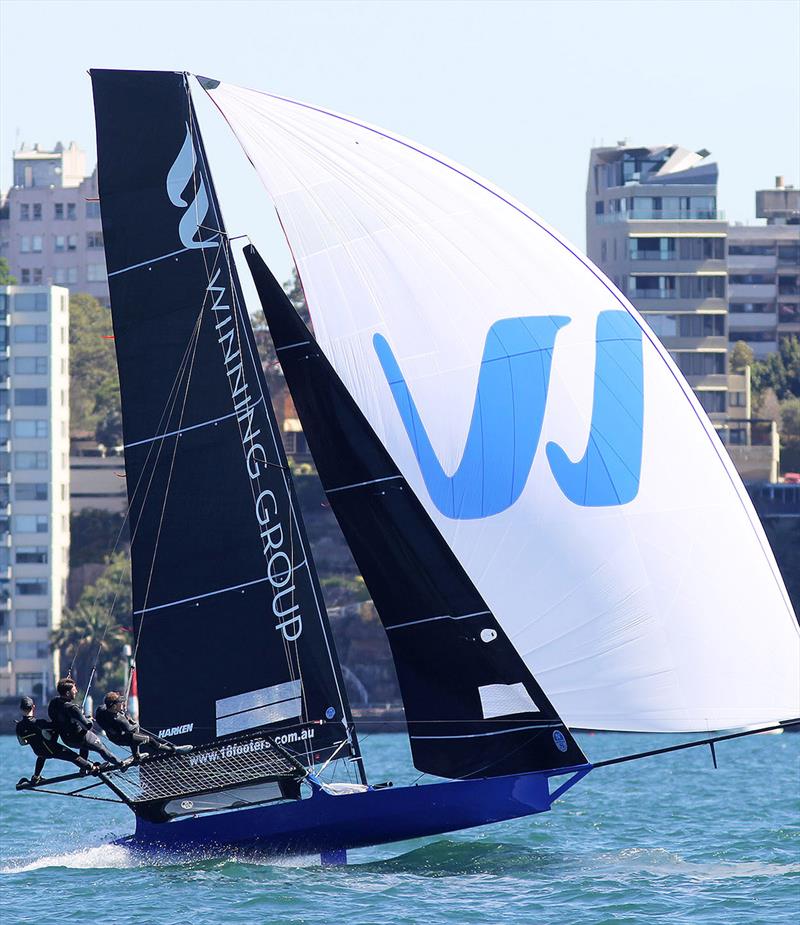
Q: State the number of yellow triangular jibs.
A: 0